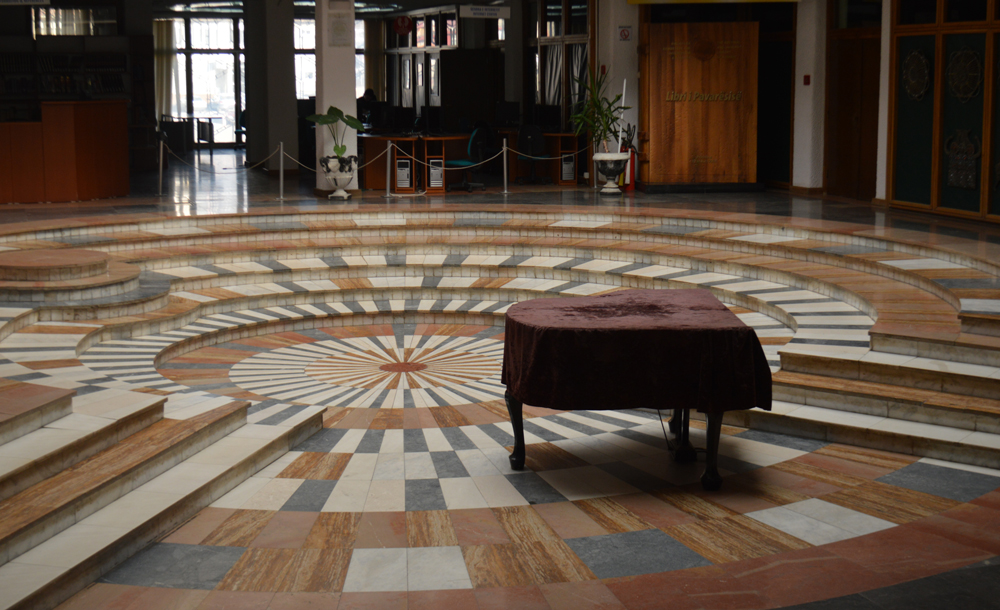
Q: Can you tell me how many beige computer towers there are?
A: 3